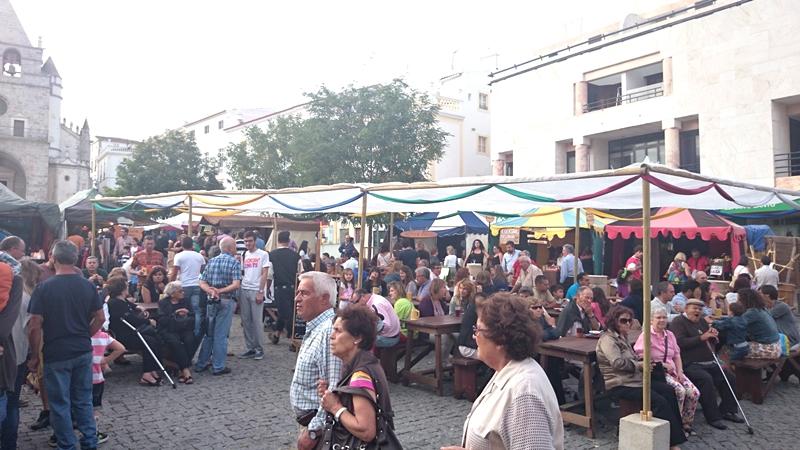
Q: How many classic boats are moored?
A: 0